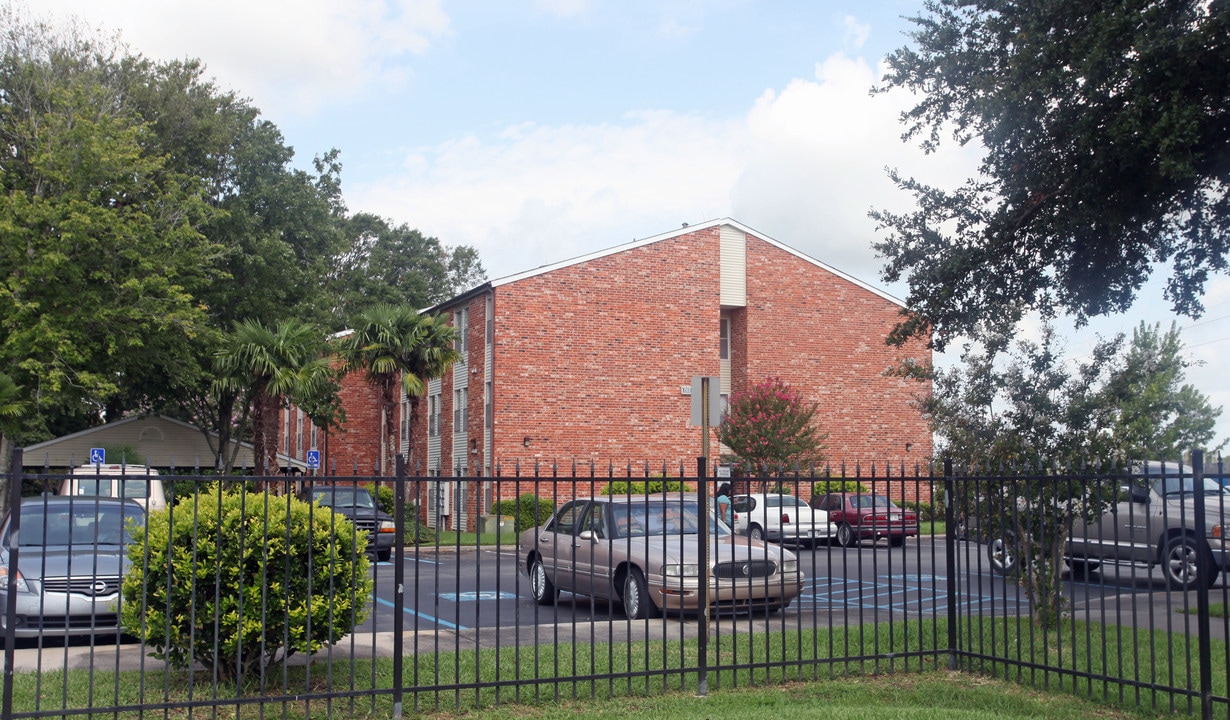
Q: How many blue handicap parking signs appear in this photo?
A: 2